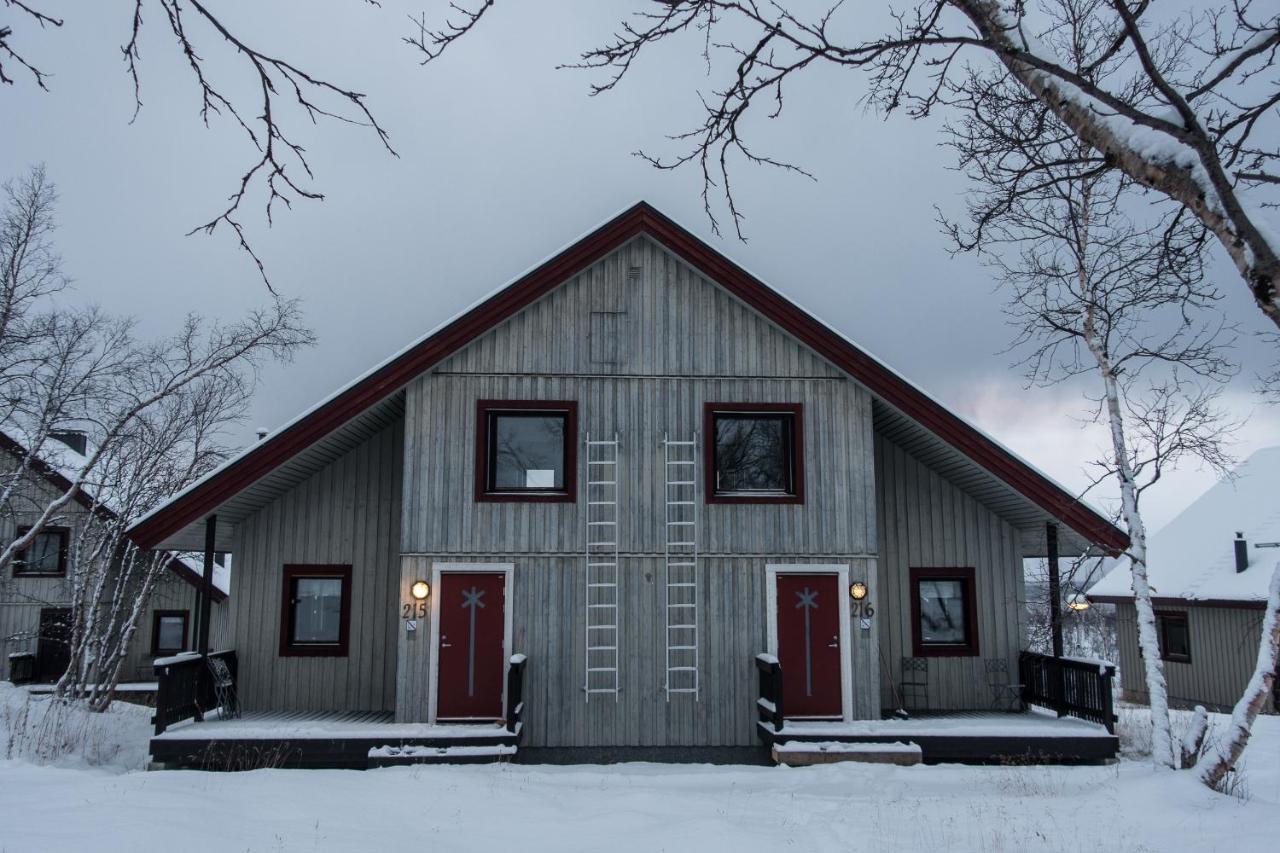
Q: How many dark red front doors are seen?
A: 2